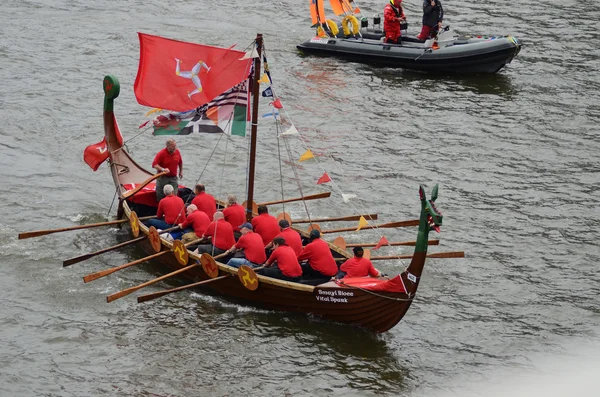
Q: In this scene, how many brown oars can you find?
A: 10